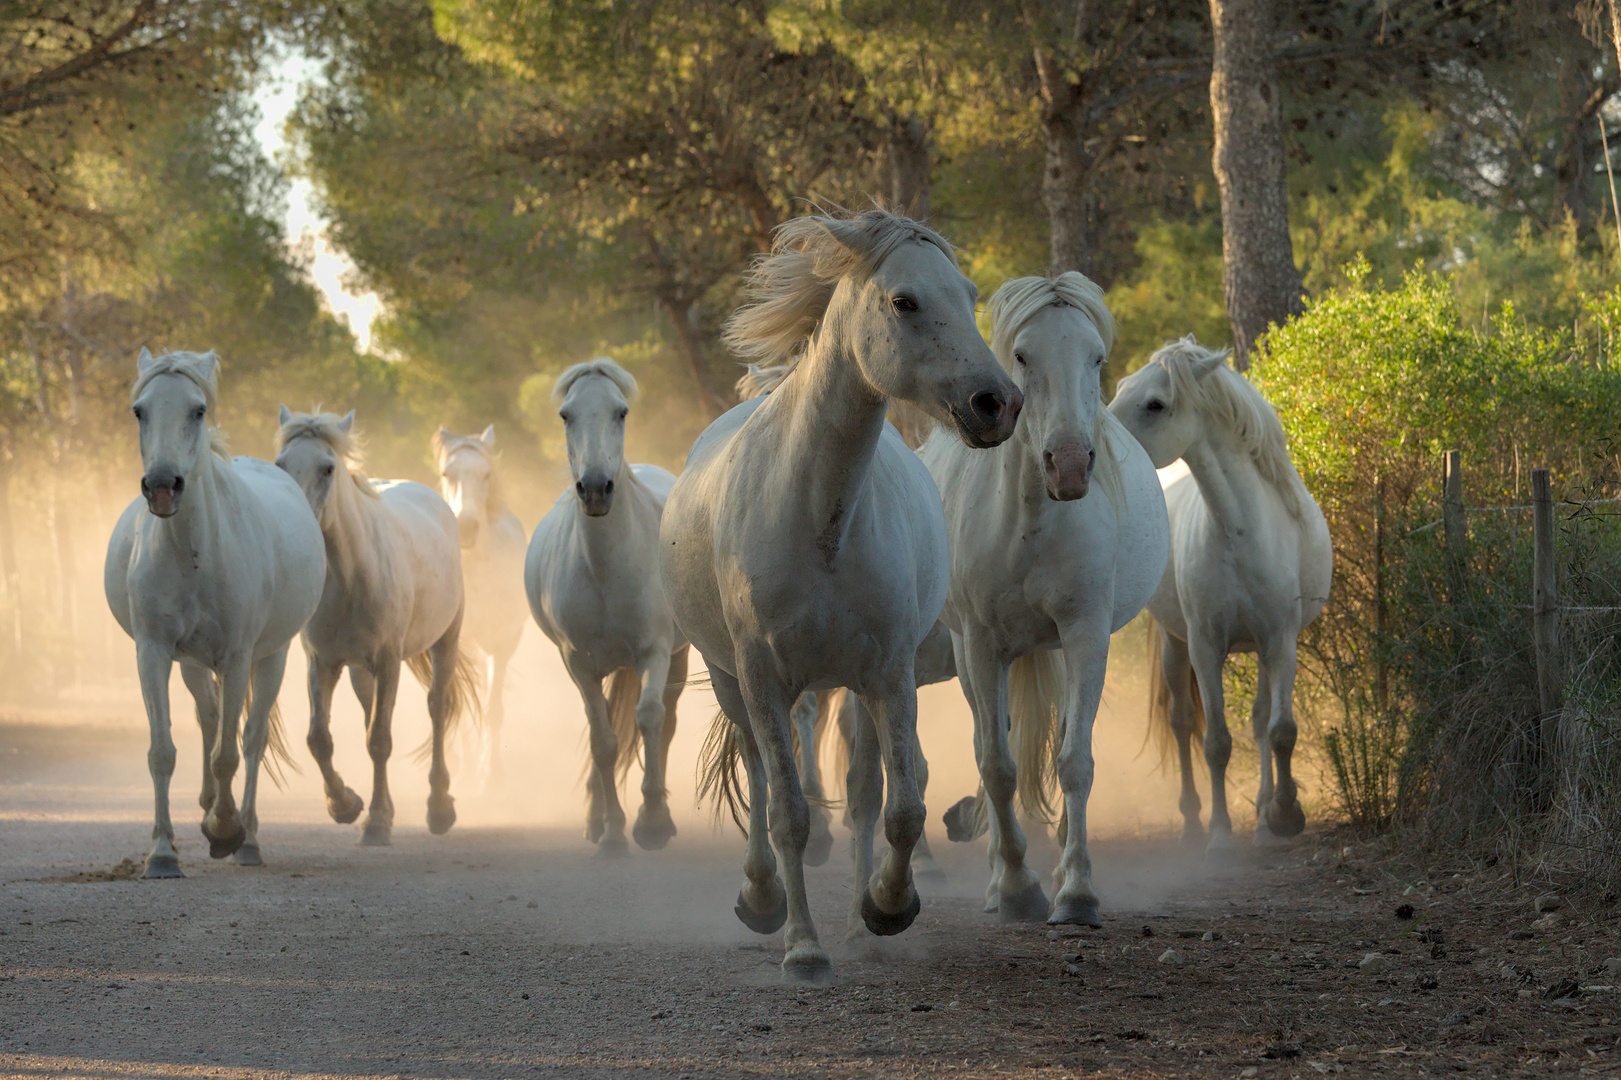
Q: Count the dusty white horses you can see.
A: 8